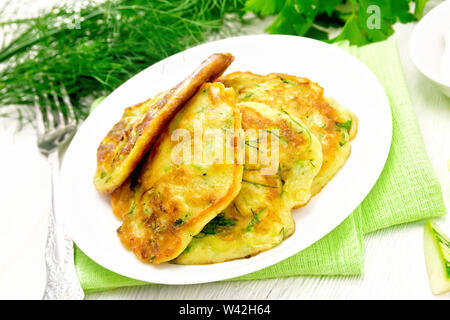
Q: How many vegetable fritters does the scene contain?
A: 4